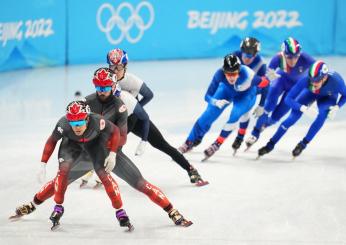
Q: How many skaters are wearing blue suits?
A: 4